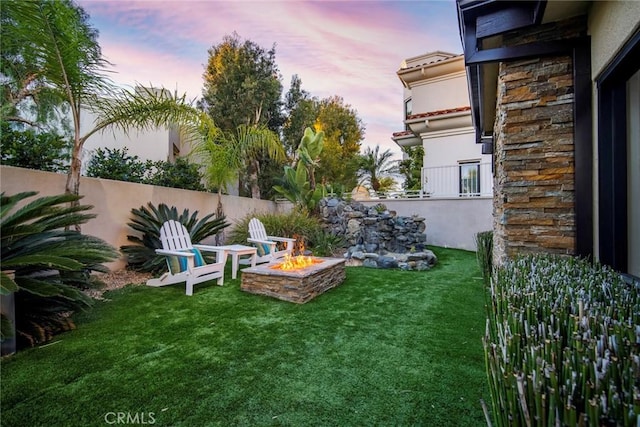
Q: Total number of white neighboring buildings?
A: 2